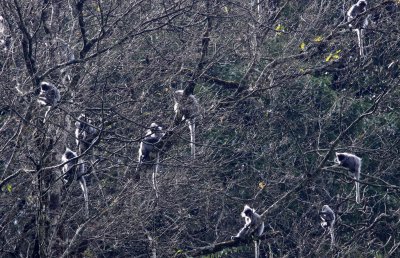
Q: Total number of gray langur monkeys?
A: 9